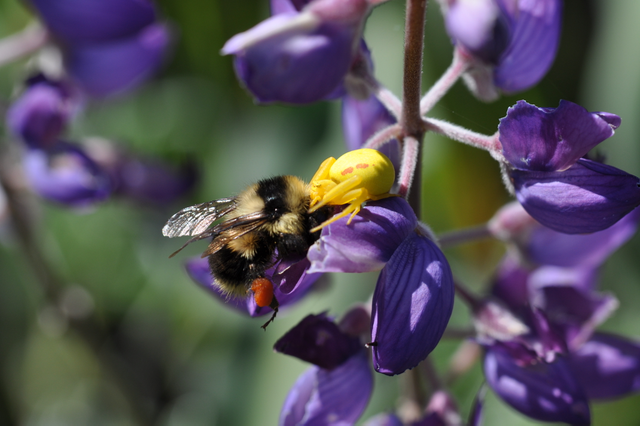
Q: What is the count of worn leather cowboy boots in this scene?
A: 0